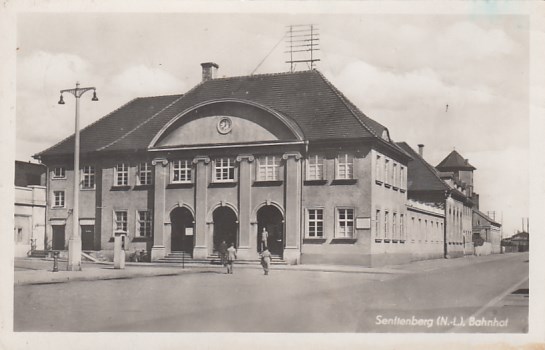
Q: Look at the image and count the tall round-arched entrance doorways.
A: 3